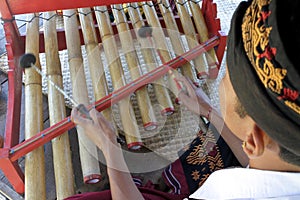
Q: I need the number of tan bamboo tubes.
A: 11